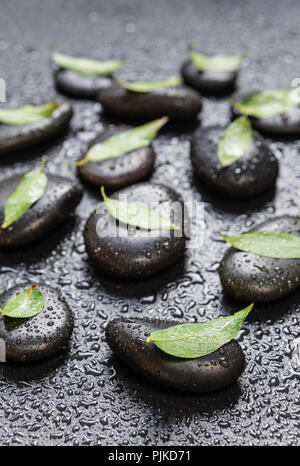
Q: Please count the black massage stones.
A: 12